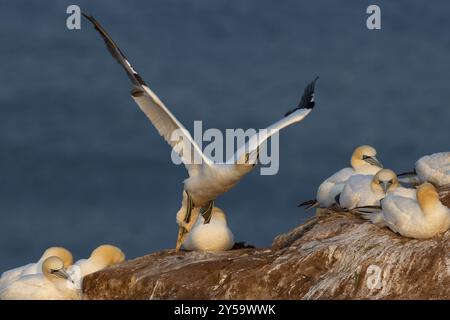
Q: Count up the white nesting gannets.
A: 8